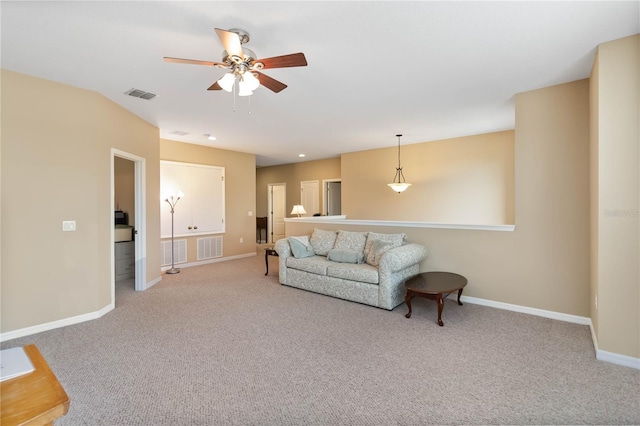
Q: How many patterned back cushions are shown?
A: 3